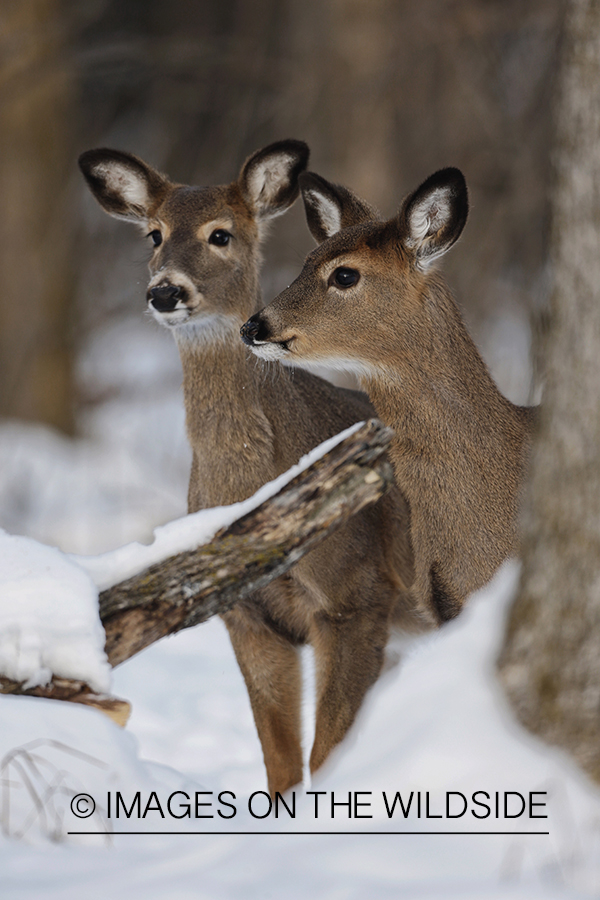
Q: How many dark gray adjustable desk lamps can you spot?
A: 0